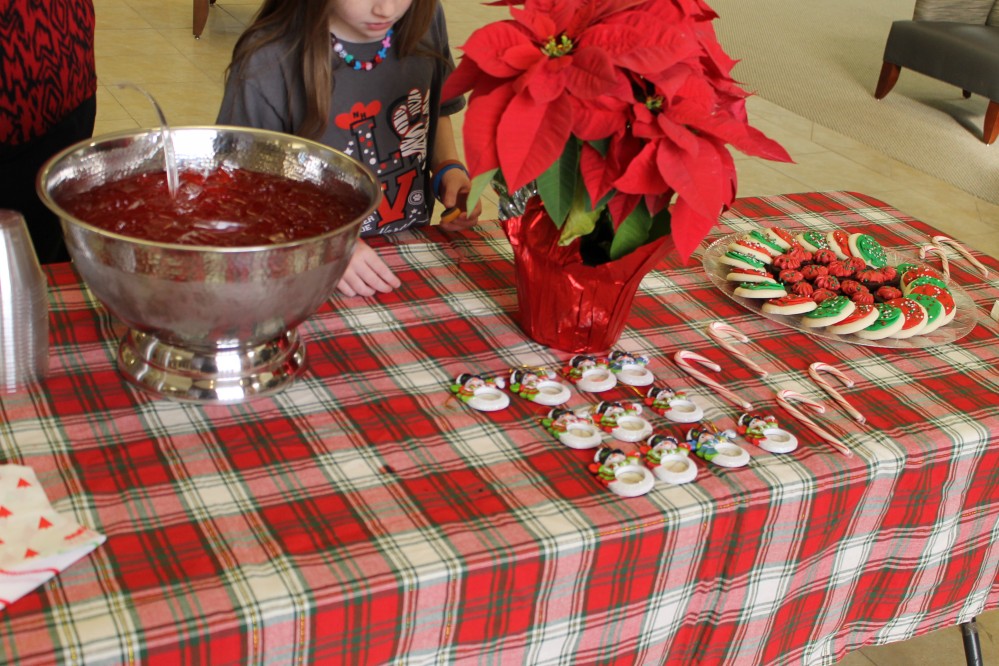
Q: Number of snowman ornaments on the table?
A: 11